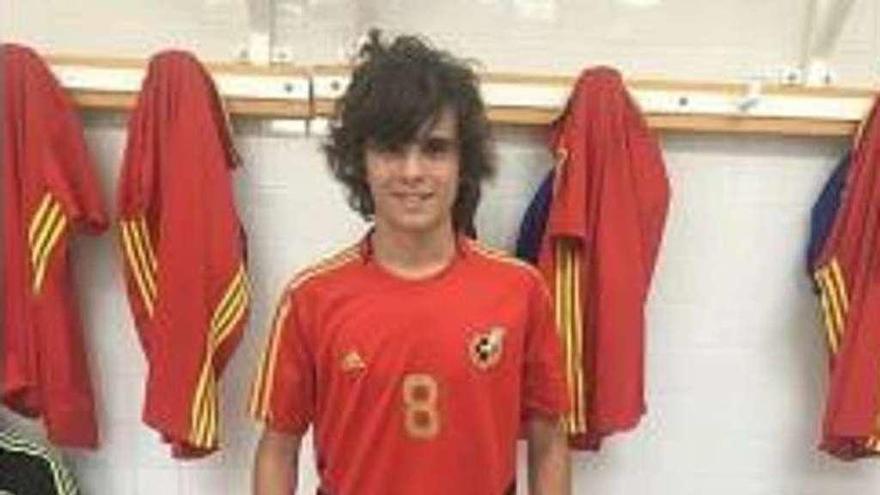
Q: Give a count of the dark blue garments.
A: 2